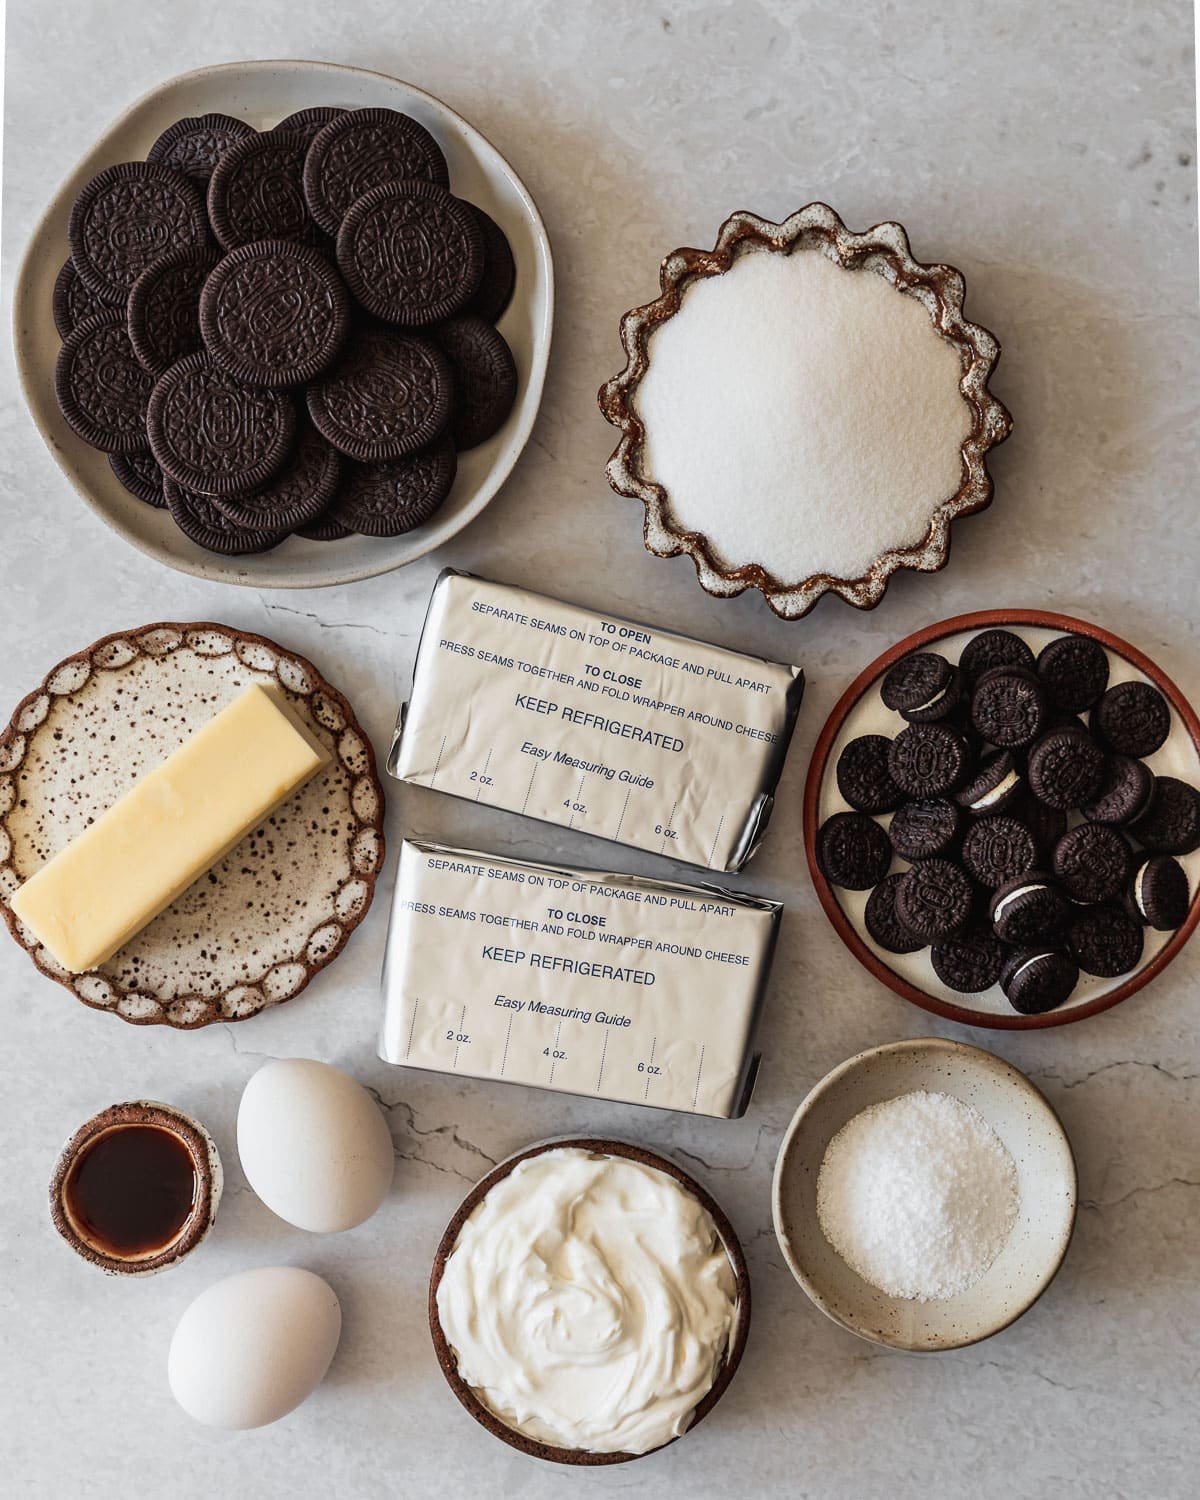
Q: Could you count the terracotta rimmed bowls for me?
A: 1